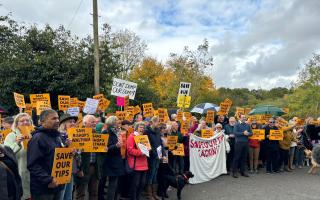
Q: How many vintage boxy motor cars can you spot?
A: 0